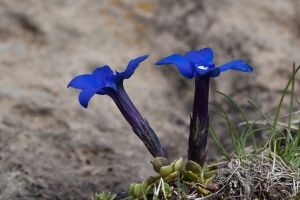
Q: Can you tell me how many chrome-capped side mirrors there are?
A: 0